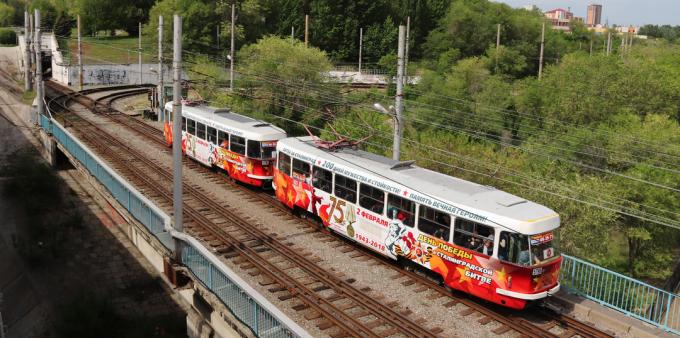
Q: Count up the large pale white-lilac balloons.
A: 0